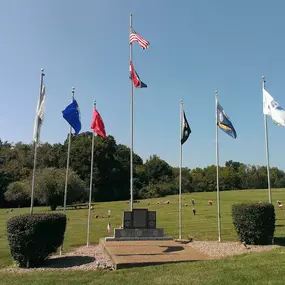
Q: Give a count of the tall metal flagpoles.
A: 7